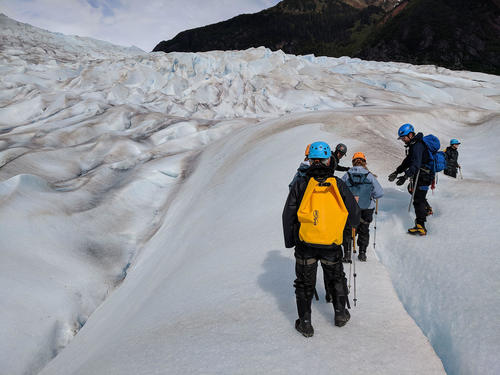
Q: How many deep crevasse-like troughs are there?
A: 2